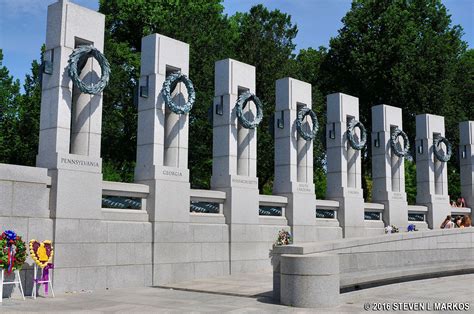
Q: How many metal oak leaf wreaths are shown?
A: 7